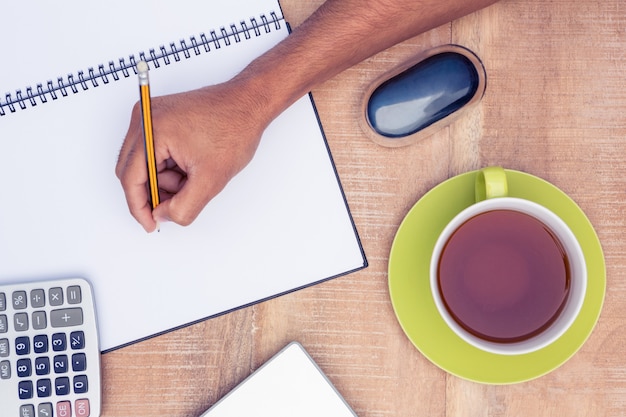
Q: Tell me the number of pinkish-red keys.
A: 2